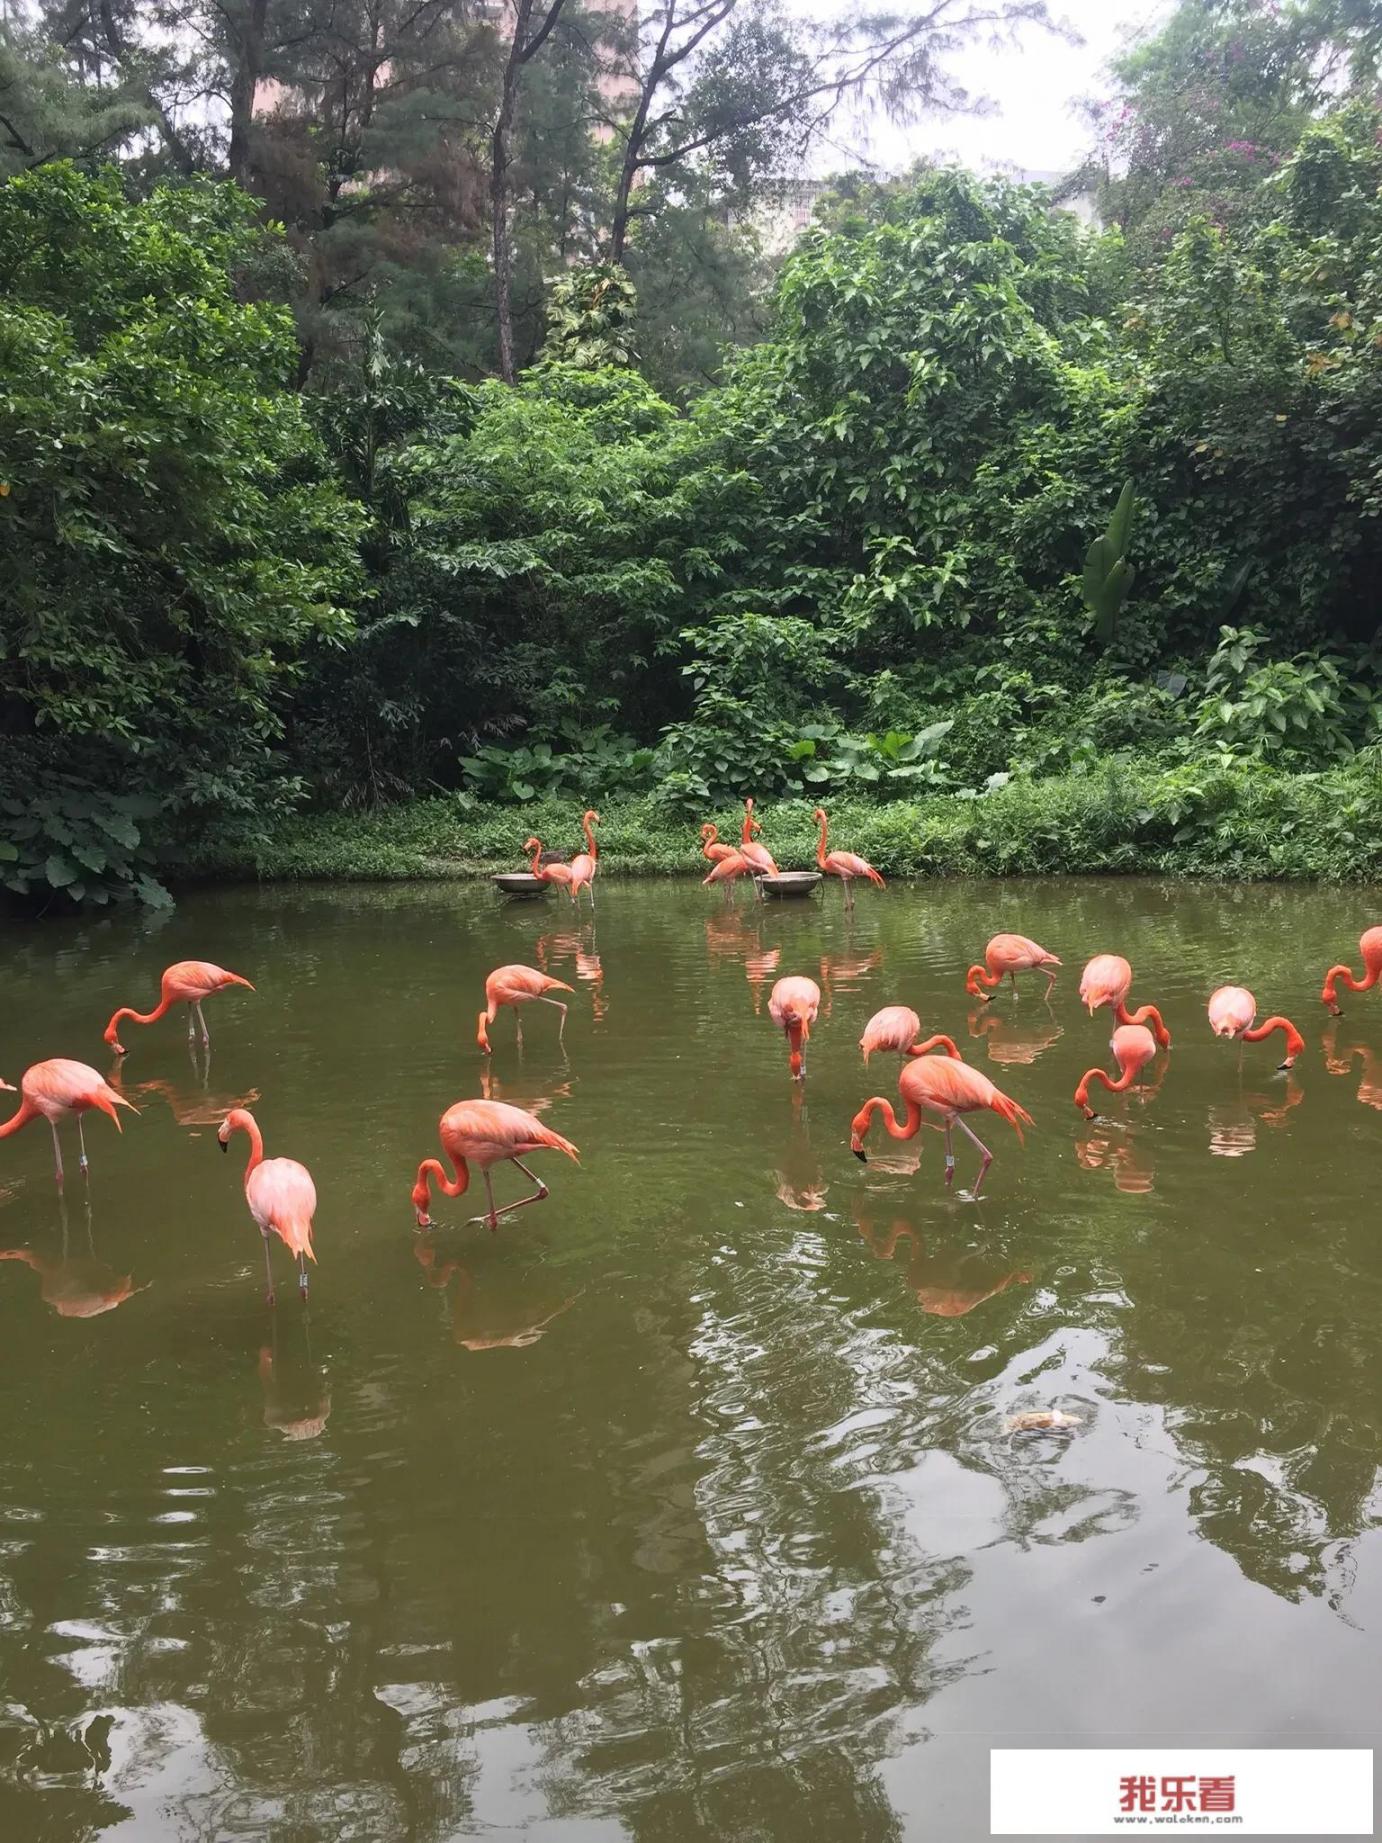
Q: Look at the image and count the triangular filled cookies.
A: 0